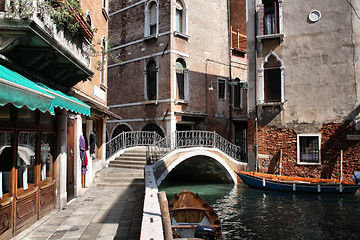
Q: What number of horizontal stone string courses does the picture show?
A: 5